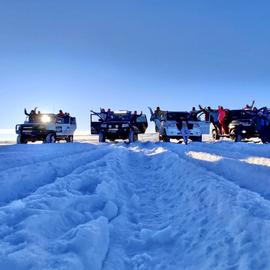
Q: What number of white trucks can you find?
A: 2